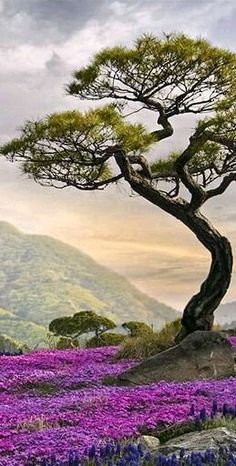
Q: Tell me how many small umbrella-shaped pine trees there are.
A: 3